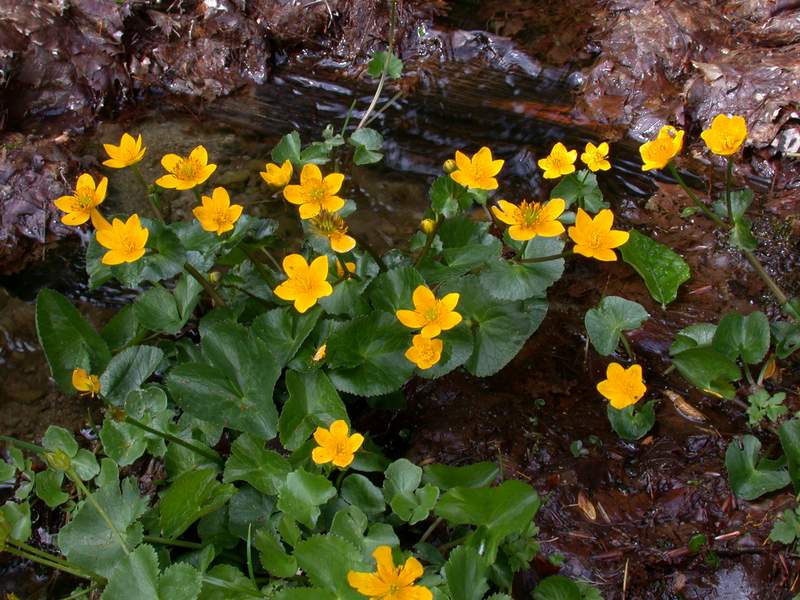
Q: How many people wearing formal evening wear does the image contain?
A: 0